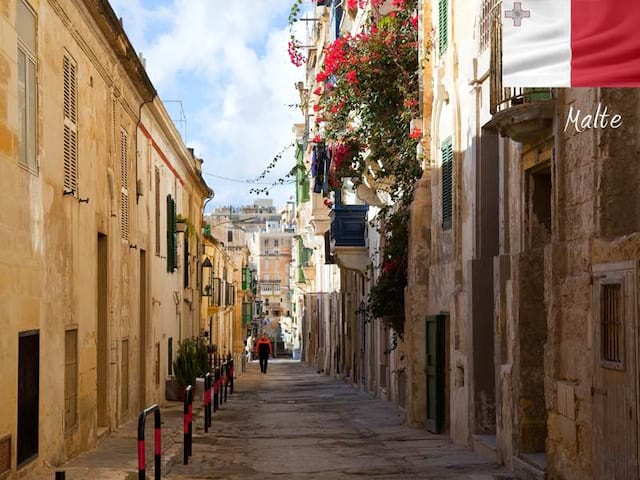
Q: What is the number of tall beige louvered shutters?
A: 2